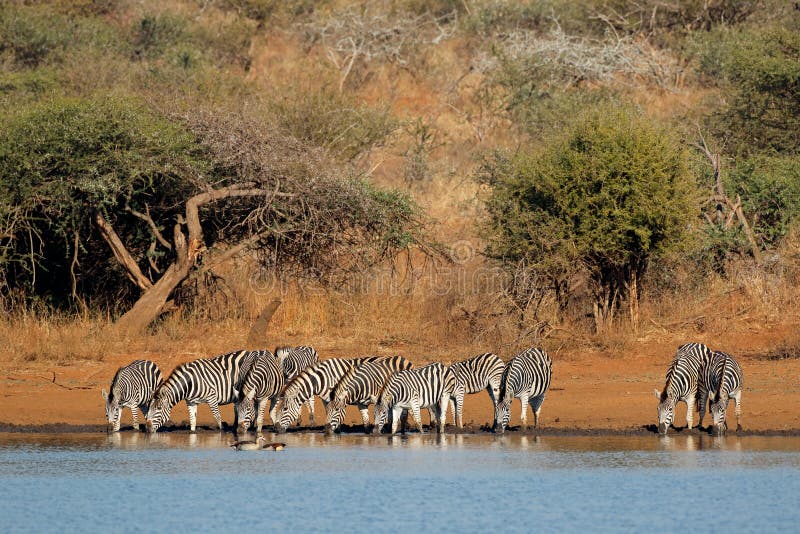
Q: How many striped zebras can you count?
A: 11